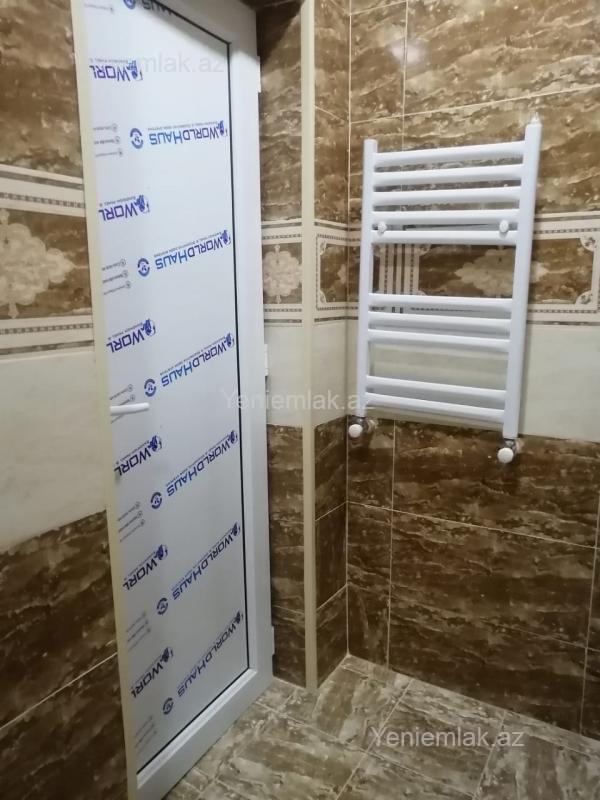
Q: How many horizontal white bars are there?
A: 10